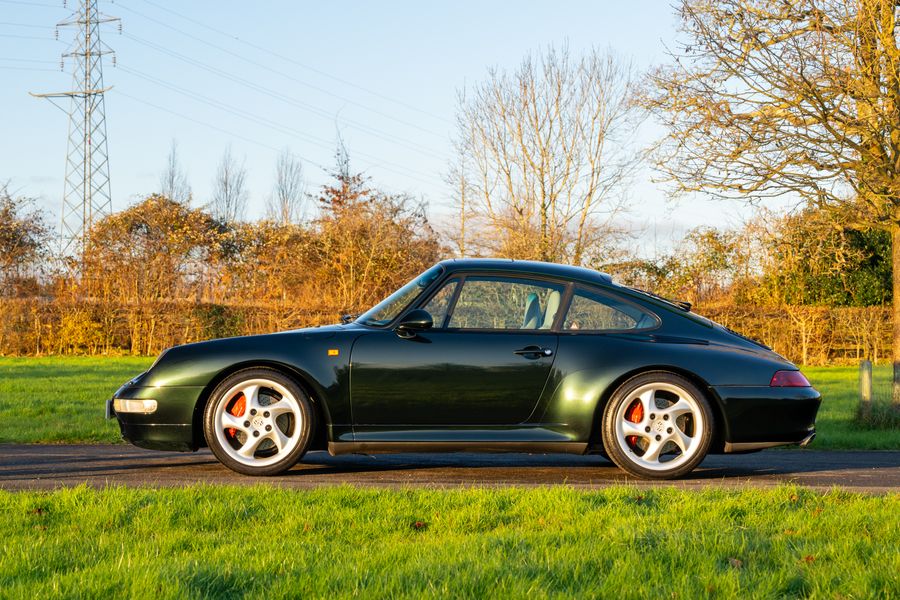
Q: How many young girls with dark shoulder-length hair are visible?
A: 0